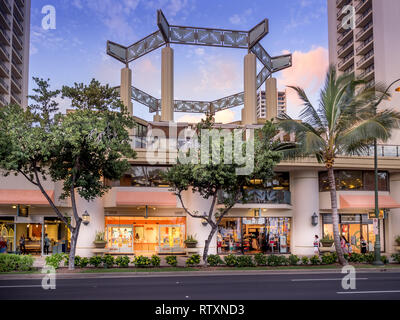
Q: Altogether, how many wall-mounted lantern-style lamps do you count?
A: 3